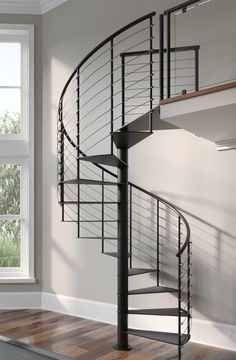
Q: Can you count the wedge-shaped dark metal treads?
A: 11